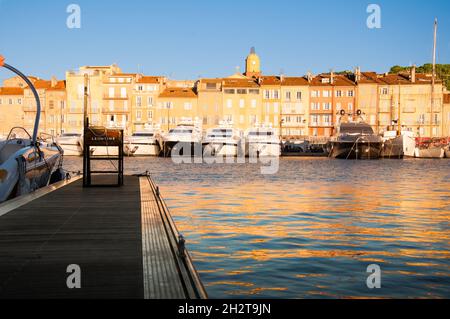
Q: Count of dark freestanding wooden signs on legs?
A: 1